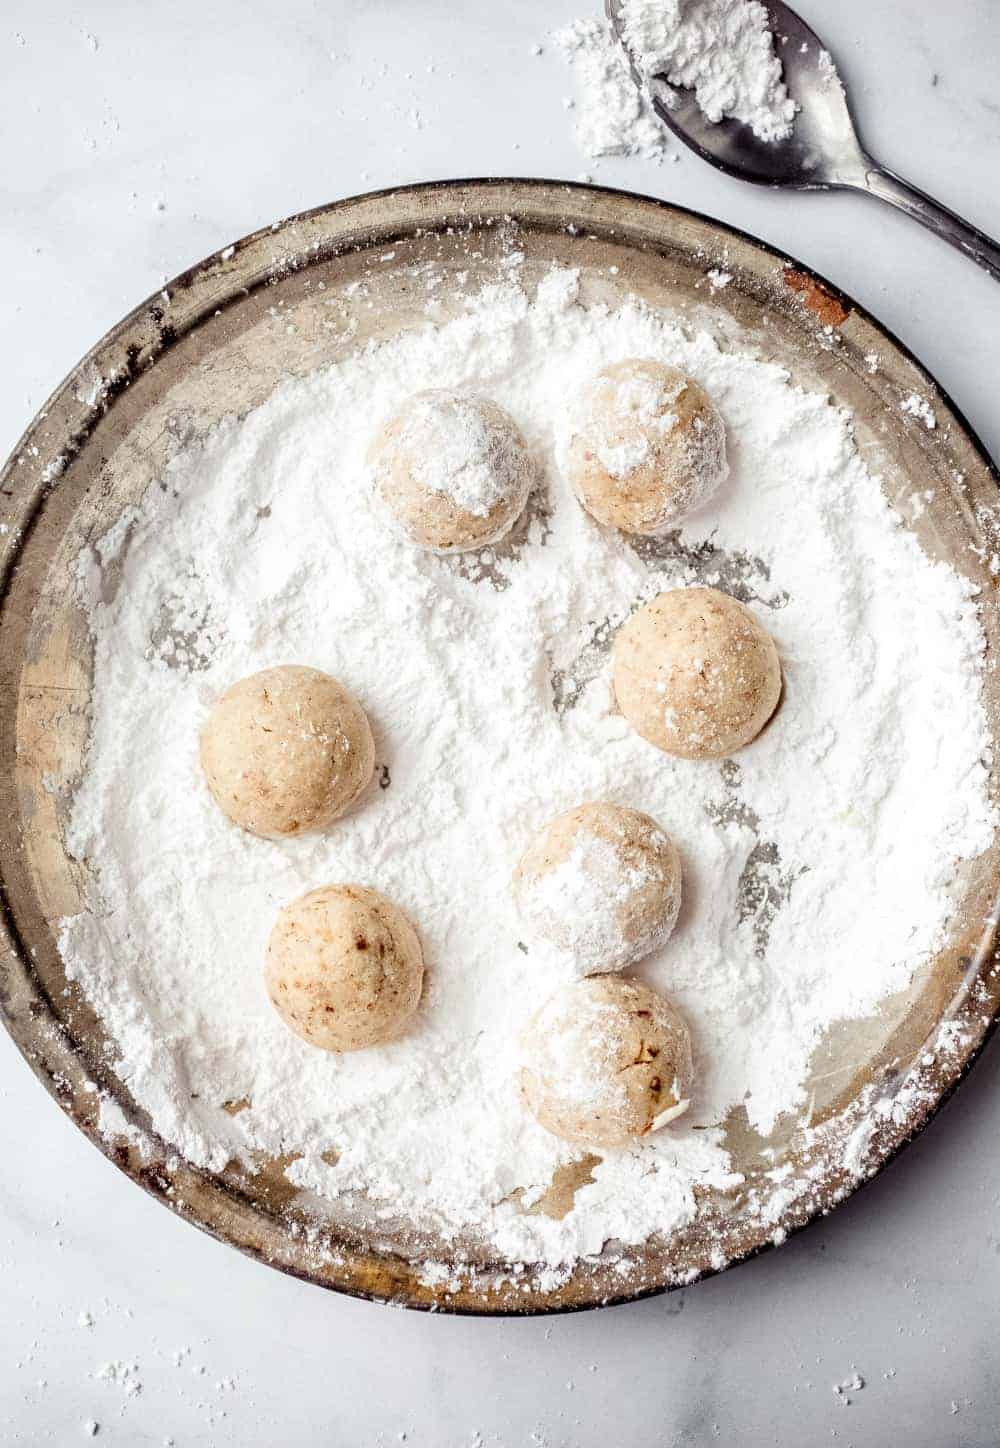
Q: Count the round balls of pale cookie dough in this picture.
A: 7